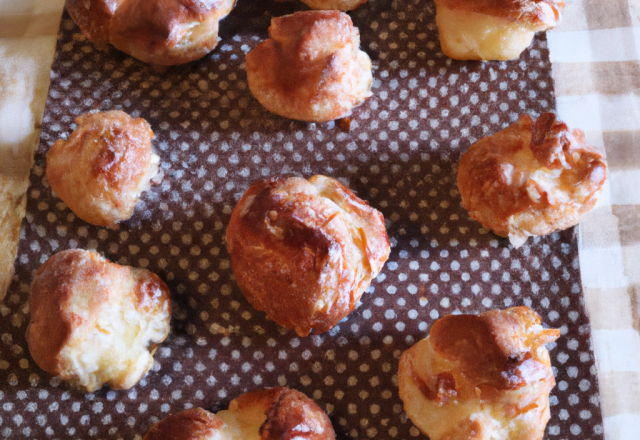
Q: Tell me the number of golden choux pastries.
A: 10